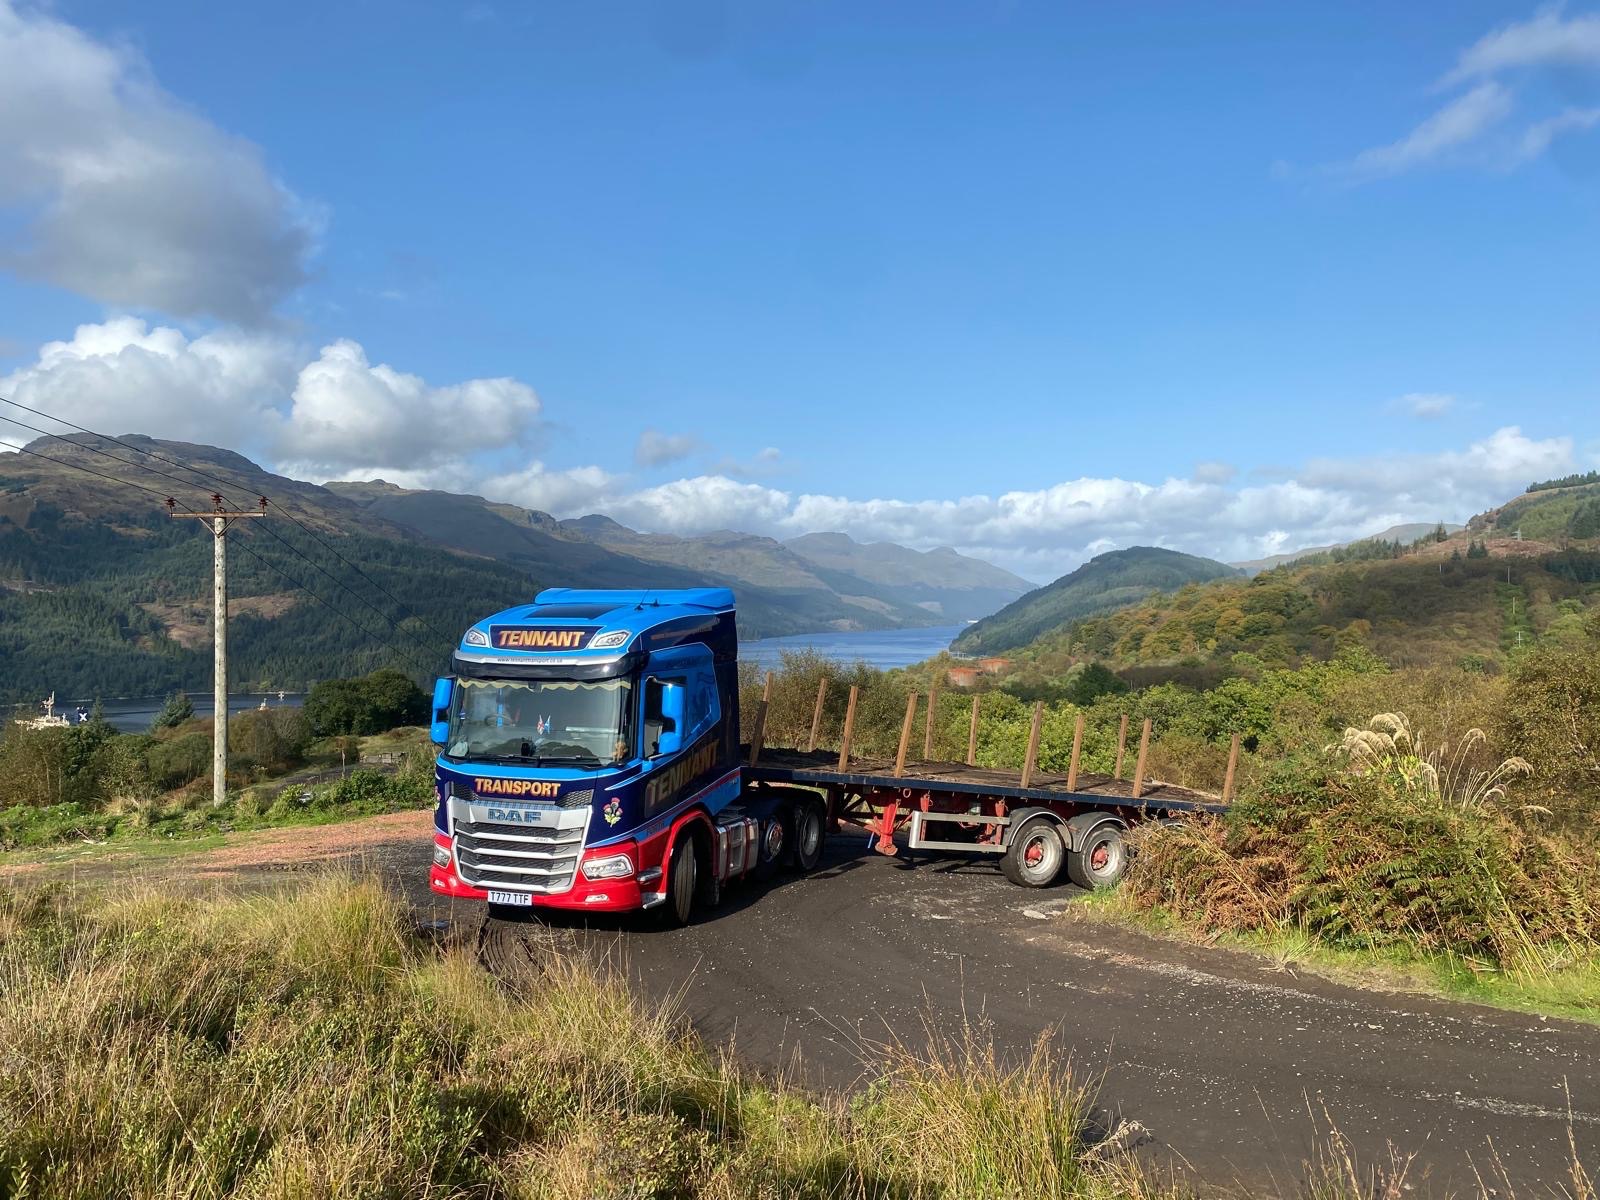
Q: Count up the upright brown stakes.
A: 11